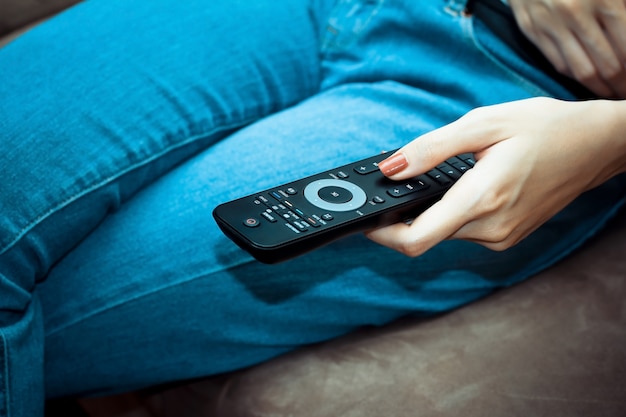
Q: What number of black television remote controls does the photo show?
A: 1